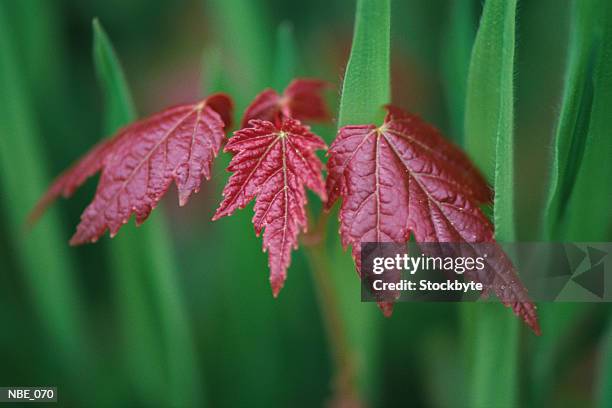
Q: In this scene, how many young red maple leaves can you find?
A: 4